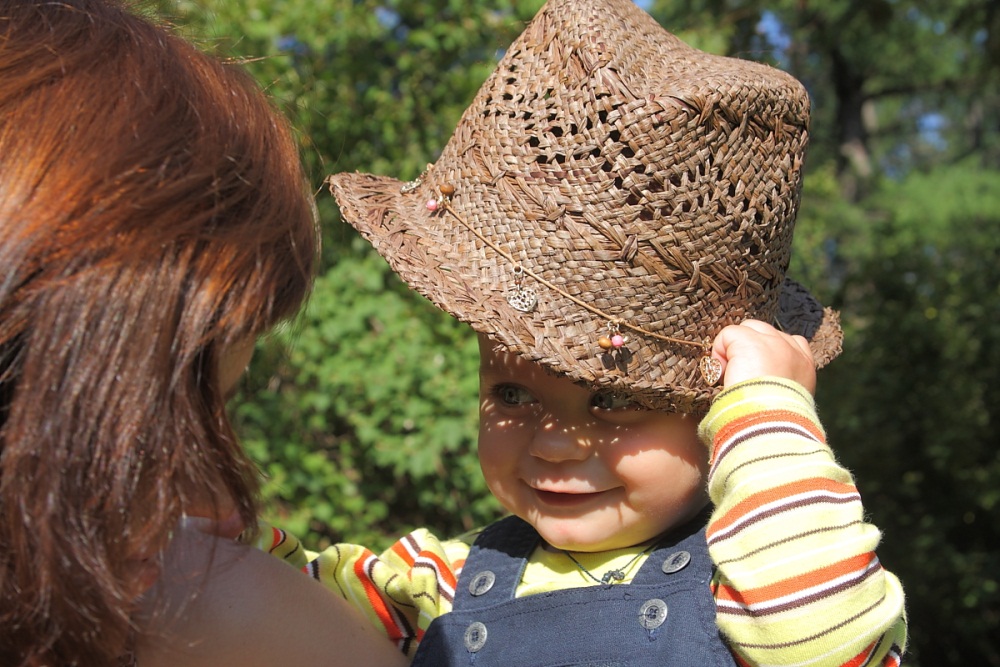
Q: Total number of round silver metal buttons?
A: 4